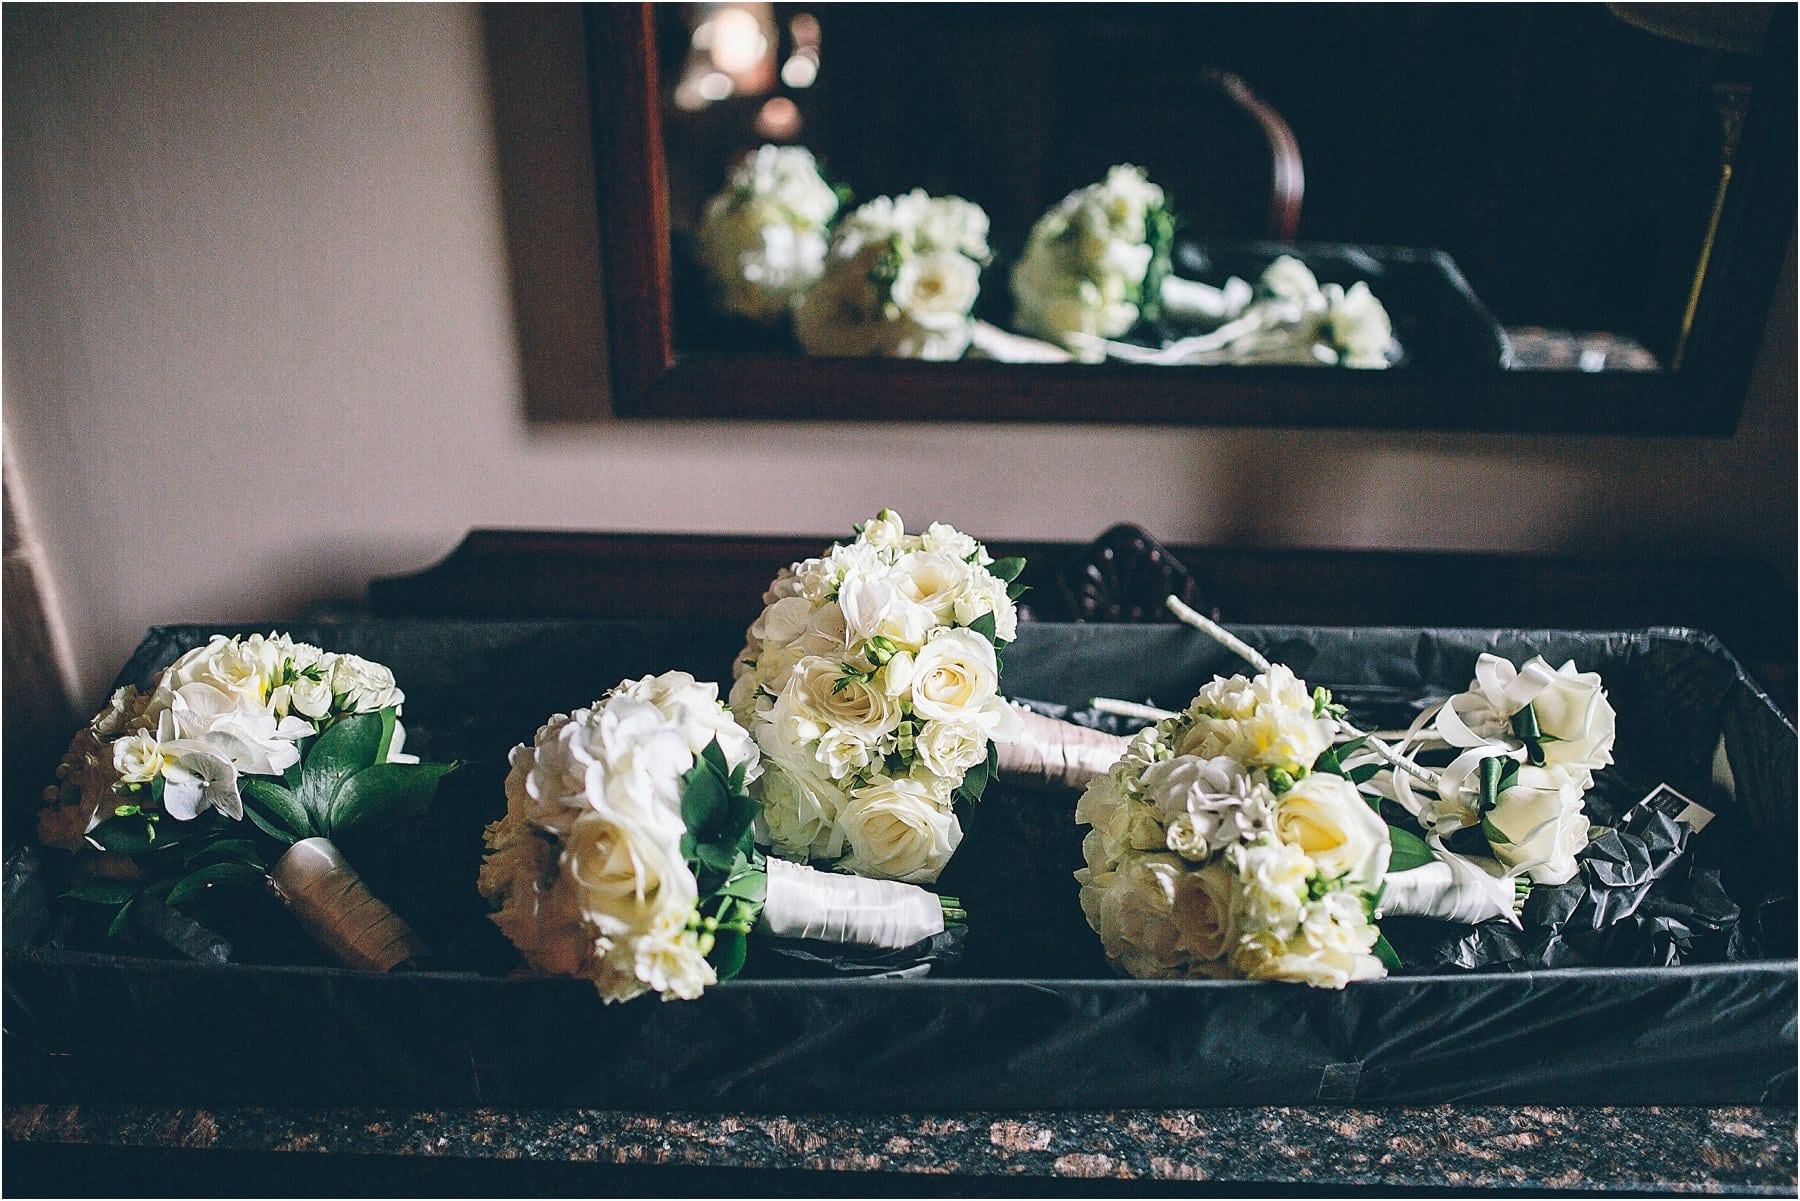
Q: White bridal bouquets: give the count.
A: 4